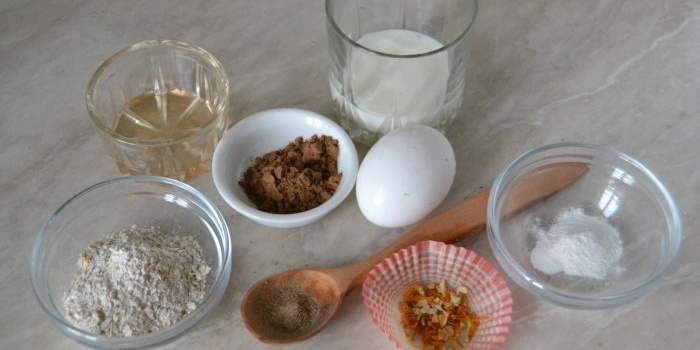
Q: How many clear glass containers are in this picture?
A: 4